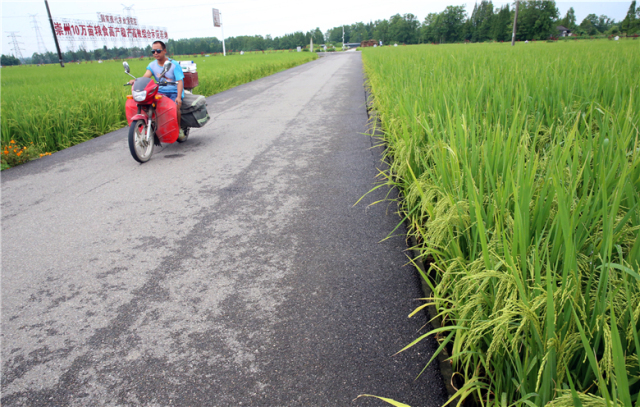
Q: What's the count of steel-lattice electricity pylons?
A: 3